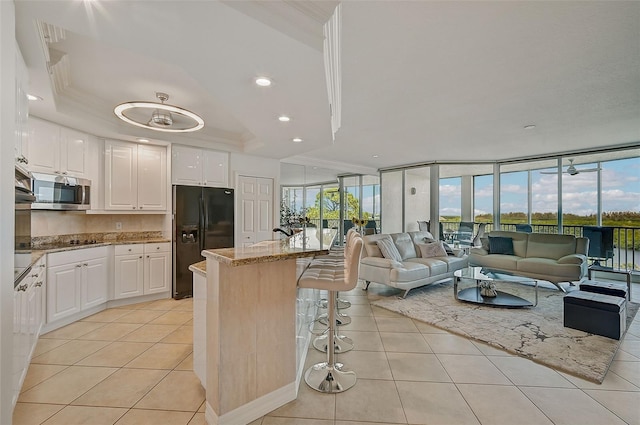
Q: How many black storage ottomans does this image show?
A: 2